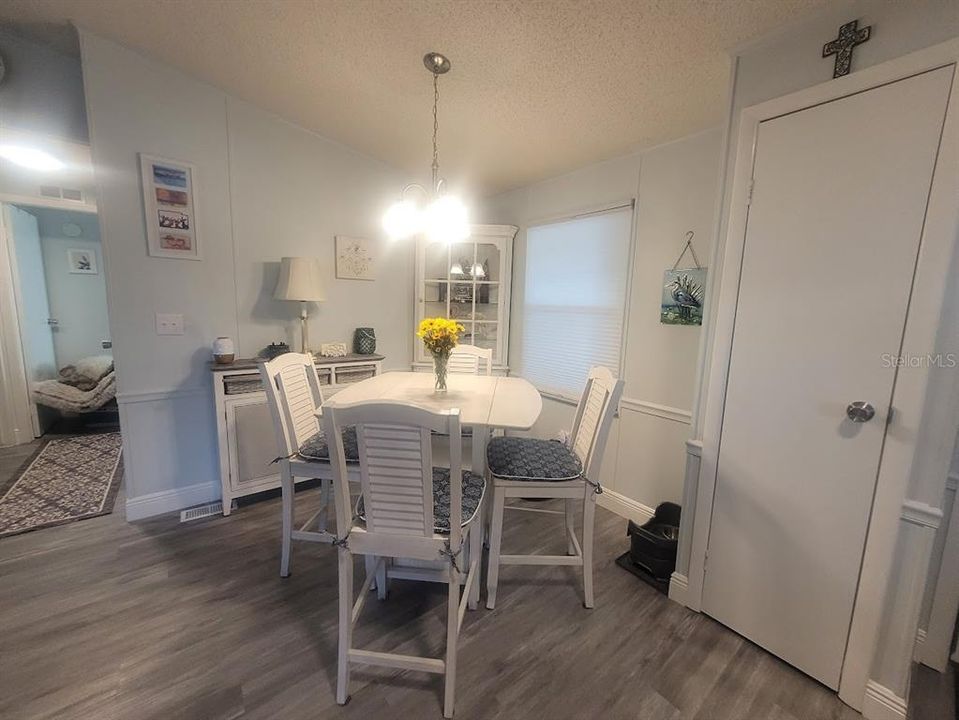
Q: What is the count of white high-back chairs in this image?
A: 4